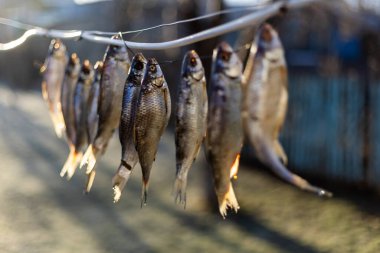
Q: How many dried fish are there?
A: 10